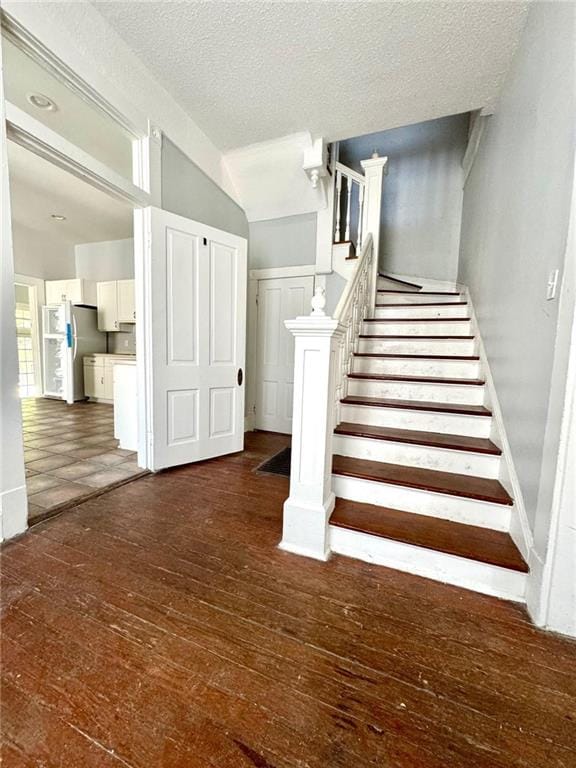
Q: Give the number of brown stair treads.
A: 11